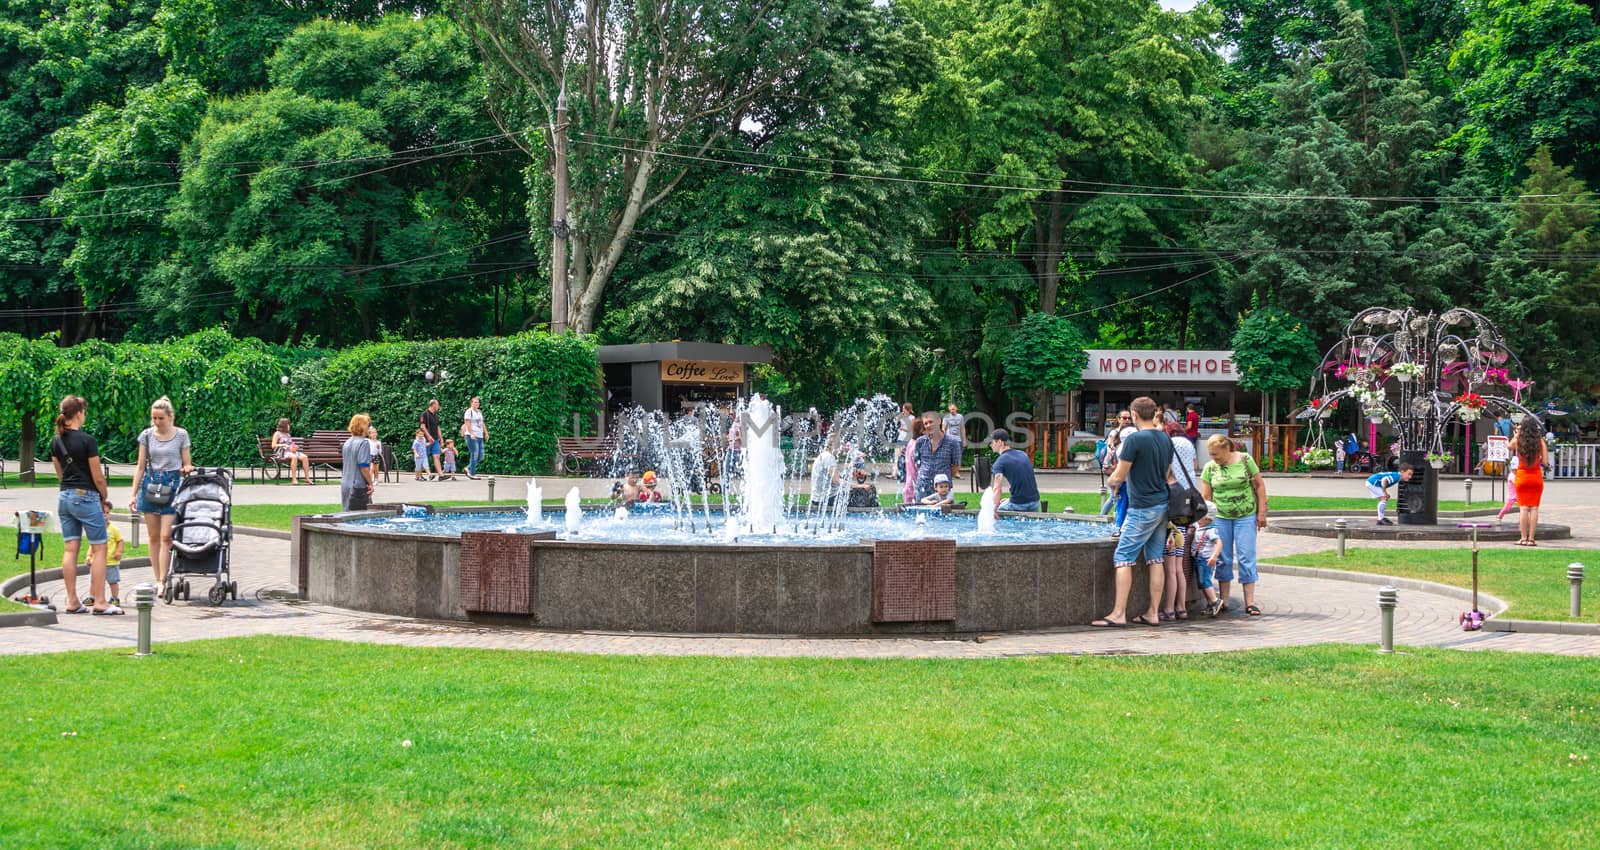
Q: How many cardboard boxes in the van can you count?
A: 0